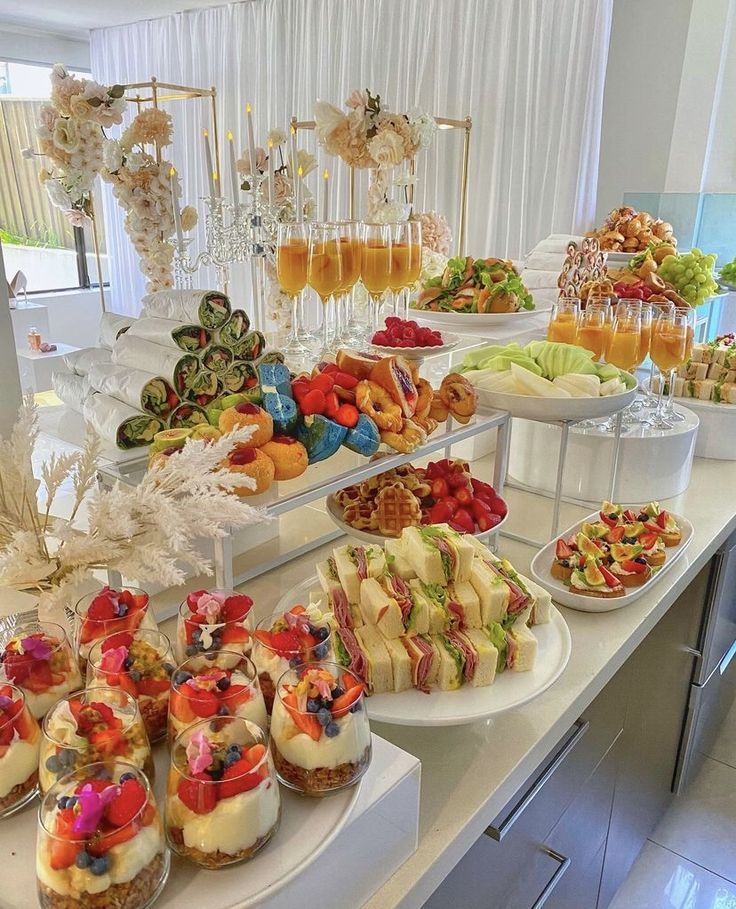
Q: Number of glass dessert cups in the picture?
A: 11